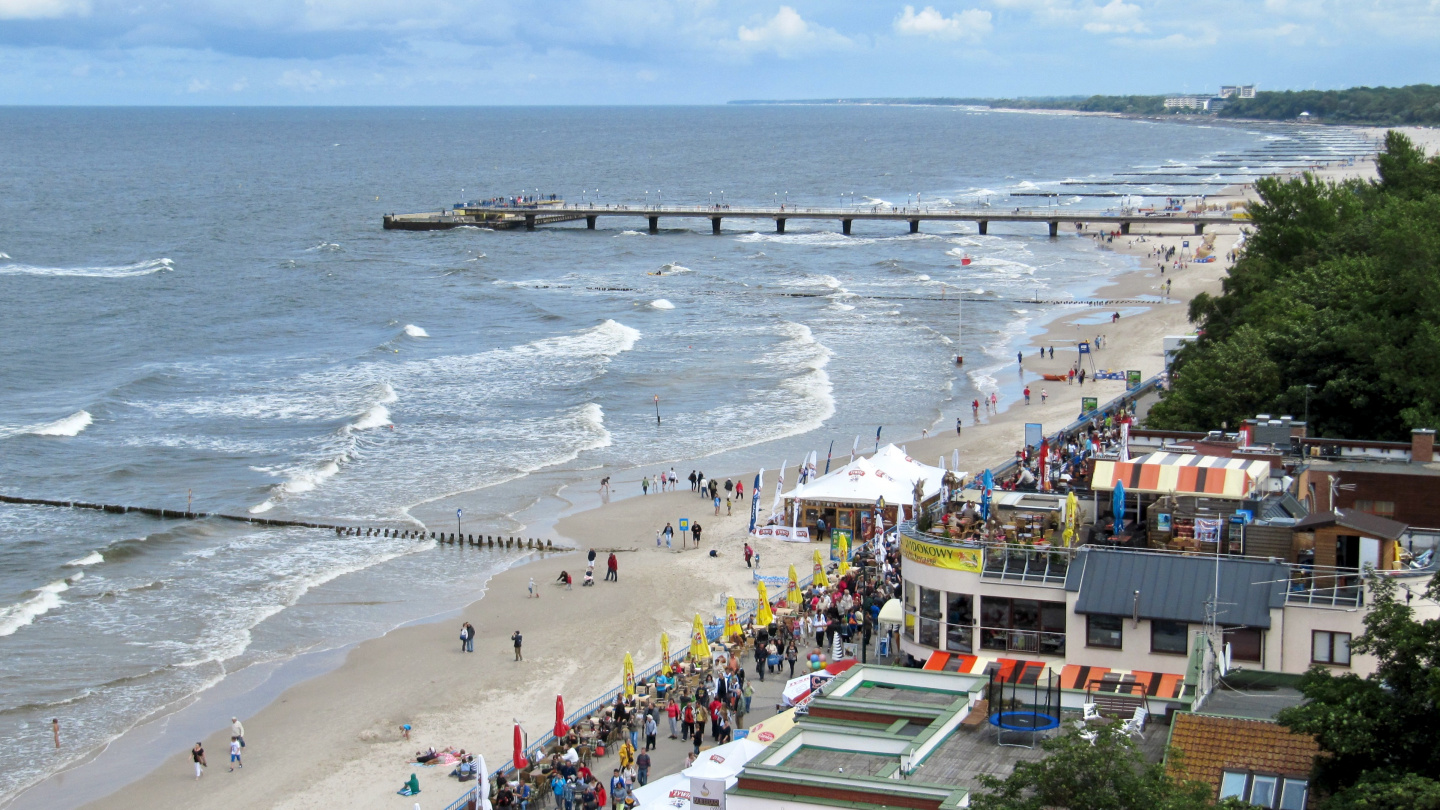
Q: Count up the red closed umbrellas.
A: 2